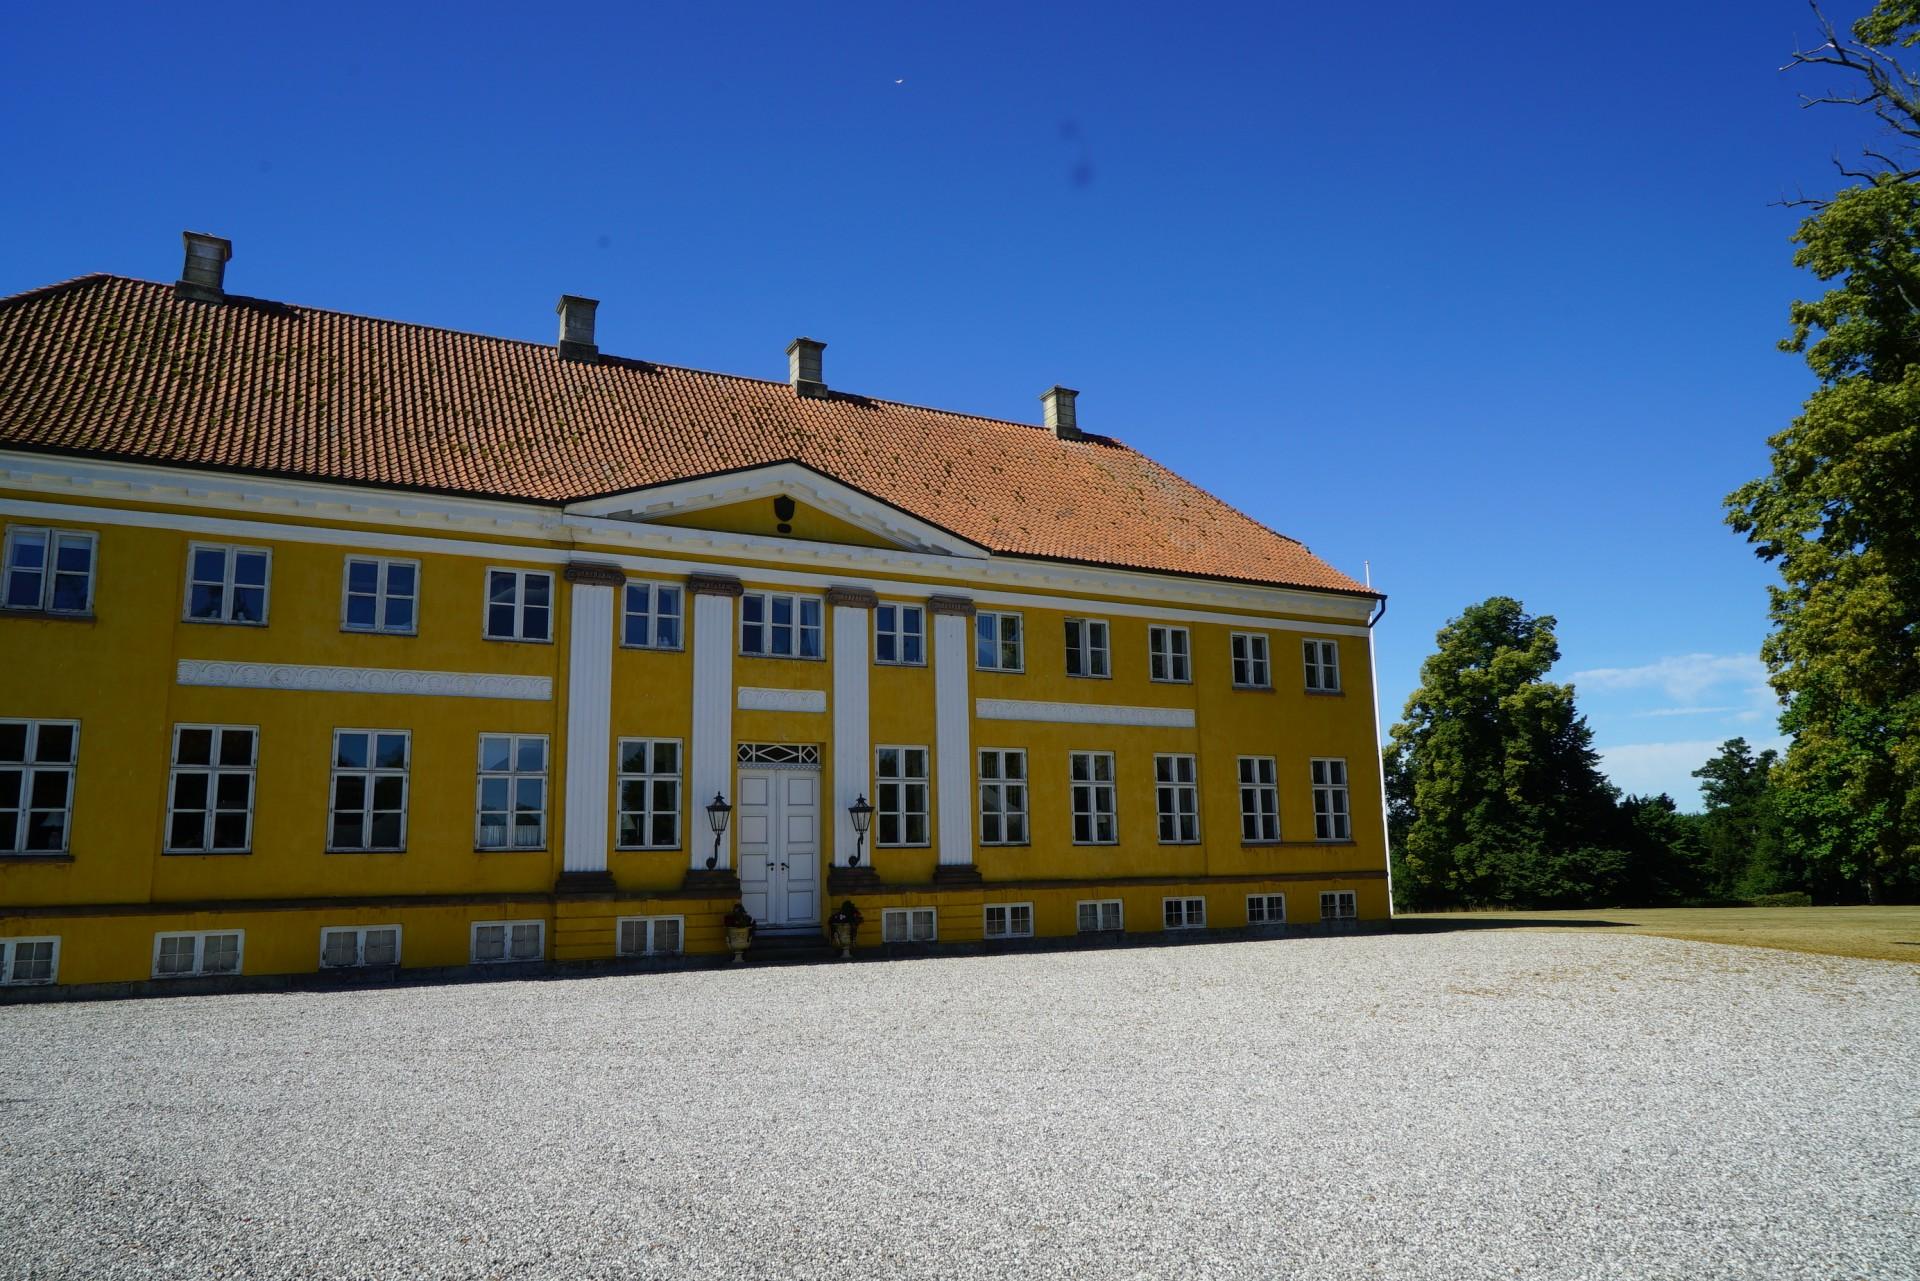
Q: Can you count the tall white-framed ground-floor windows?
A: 11